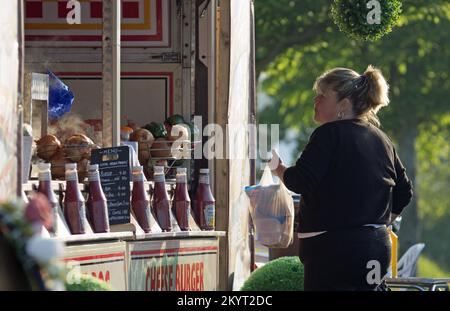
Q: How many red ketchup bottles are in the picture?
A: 7